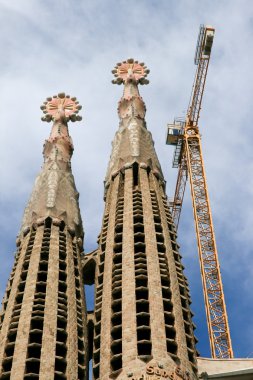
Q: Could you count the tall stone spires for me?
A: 2